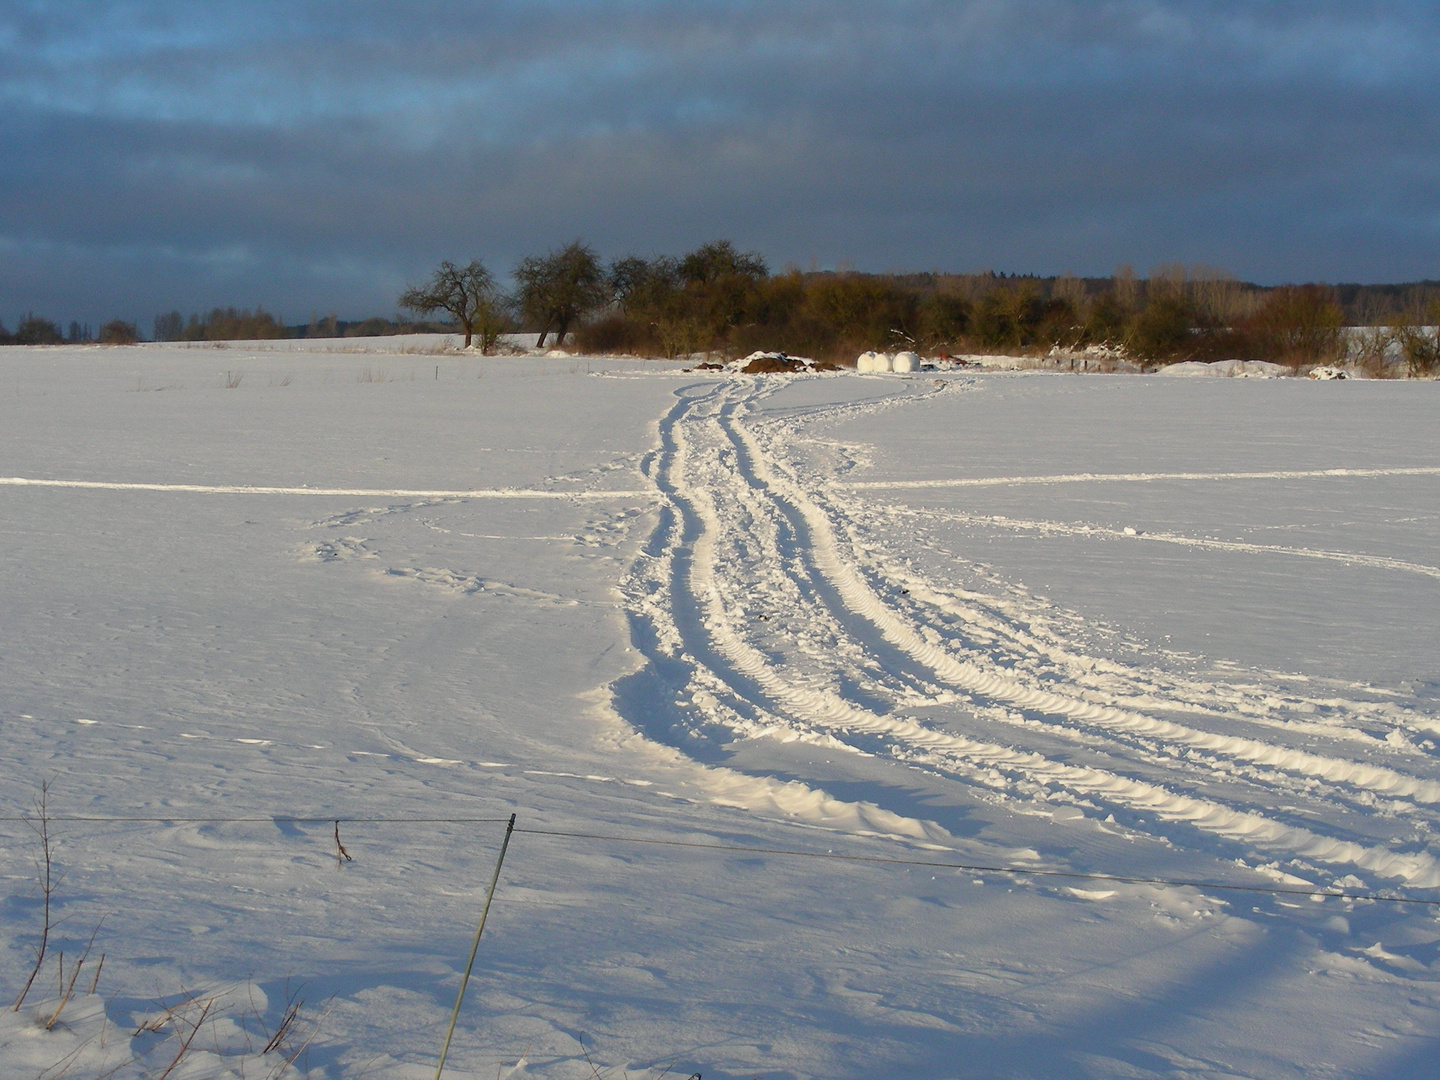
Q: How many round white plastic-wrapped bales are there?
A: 3